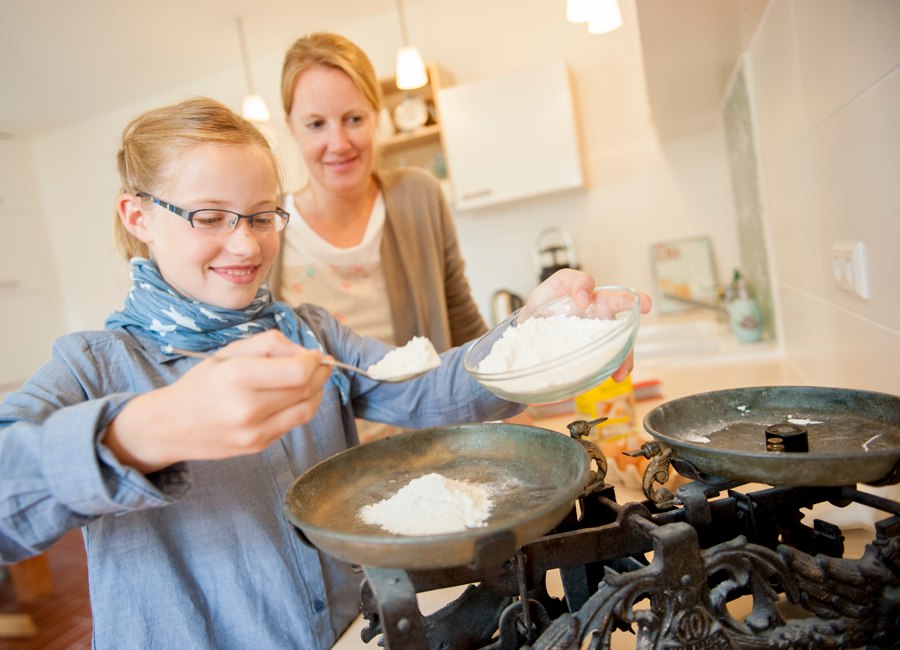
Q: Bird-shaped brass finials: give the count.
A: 2